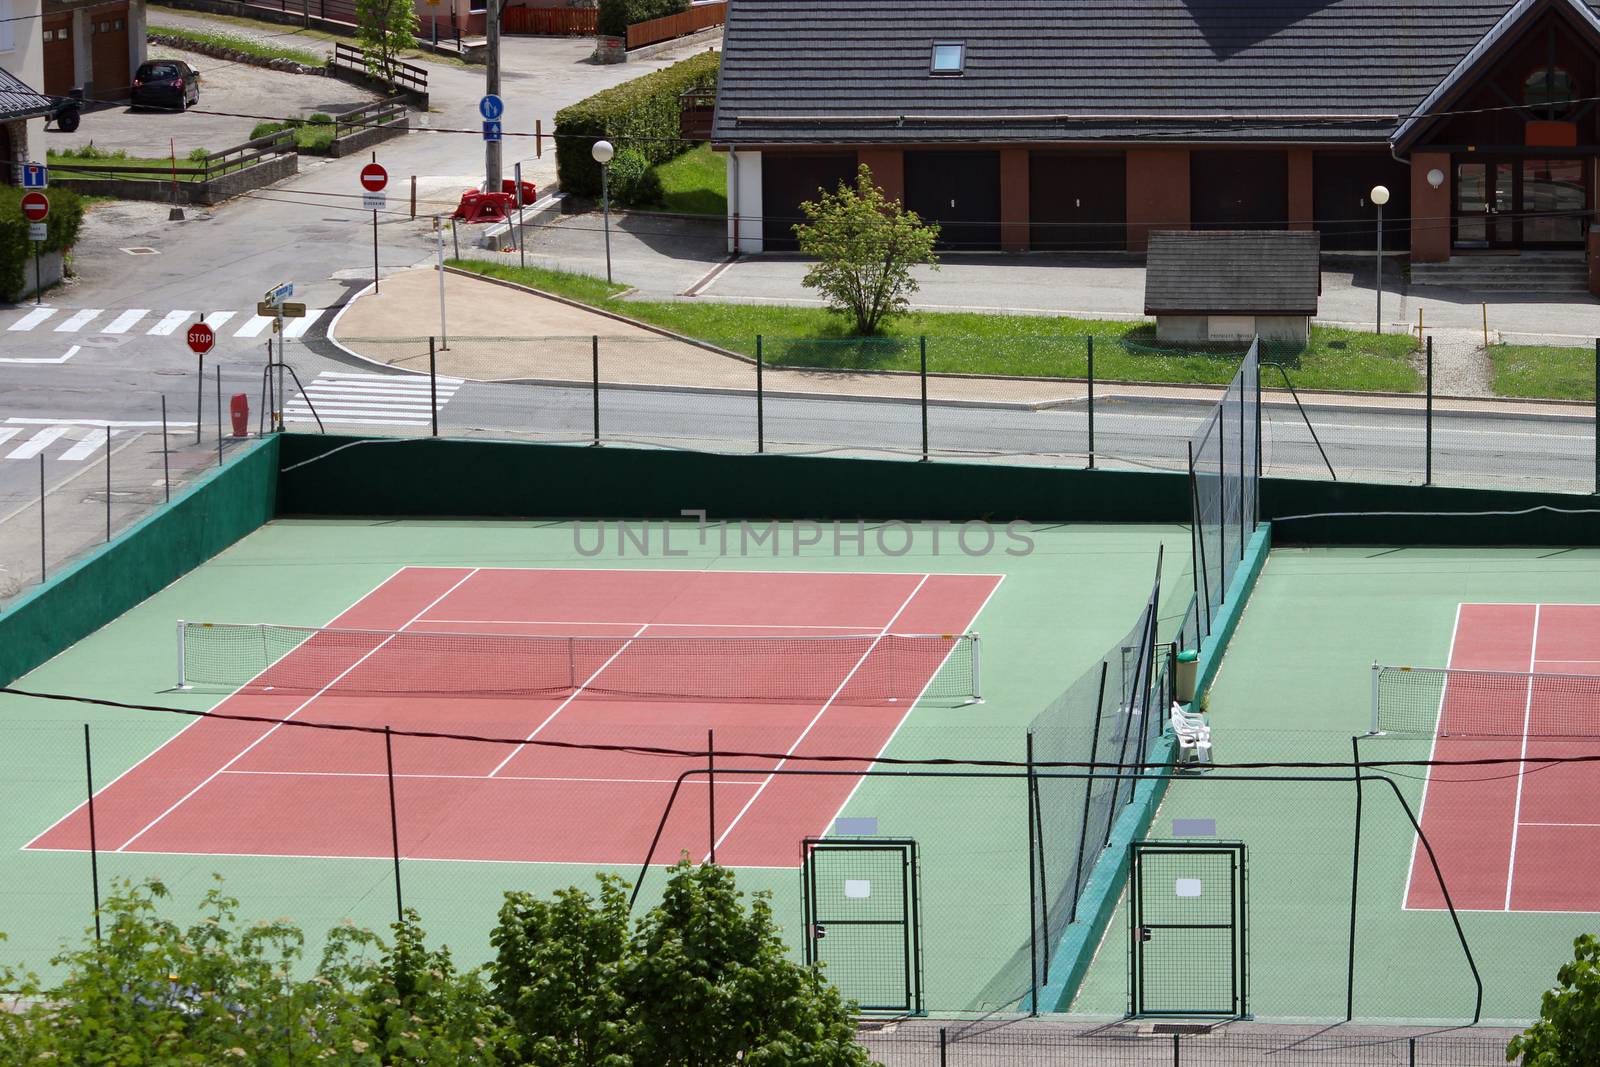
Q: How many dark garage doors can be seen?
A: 5